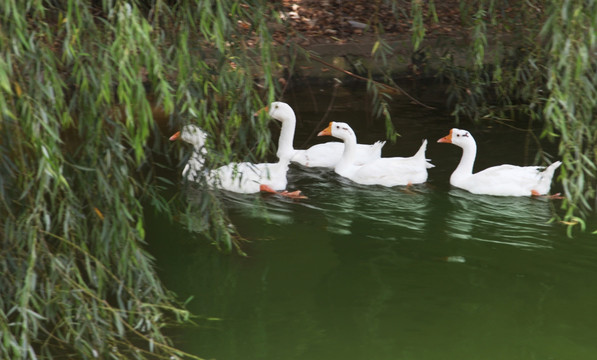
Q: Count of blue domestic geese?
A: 0